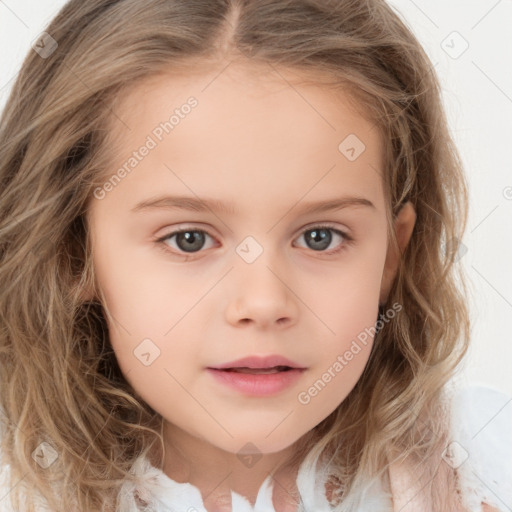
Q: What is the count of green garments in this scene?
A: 0